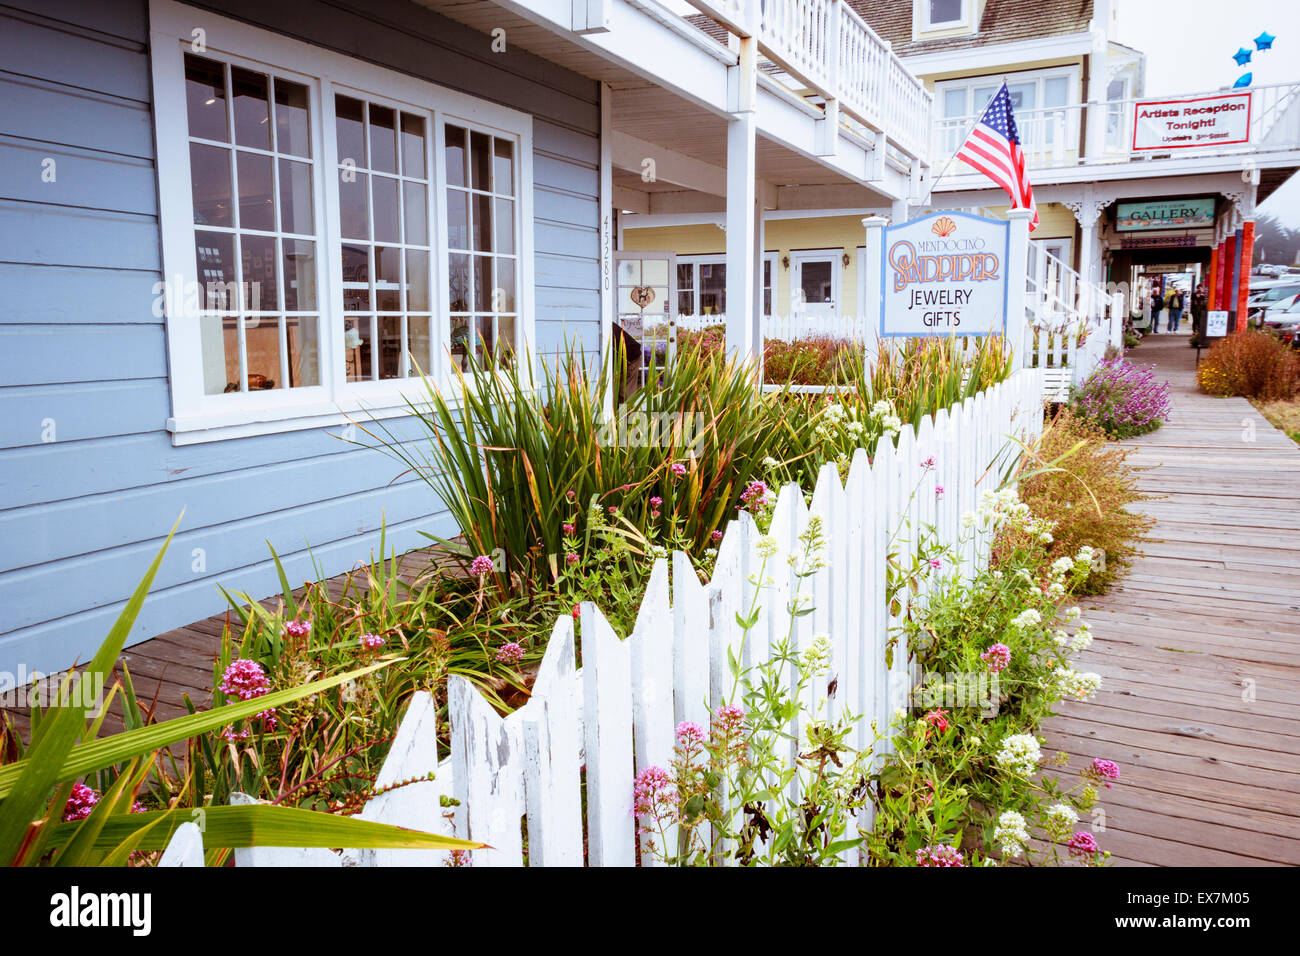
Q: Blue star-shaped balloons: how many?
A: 2